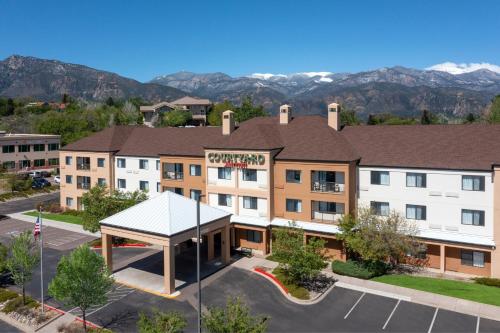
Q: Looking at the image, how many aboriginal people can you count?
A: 0